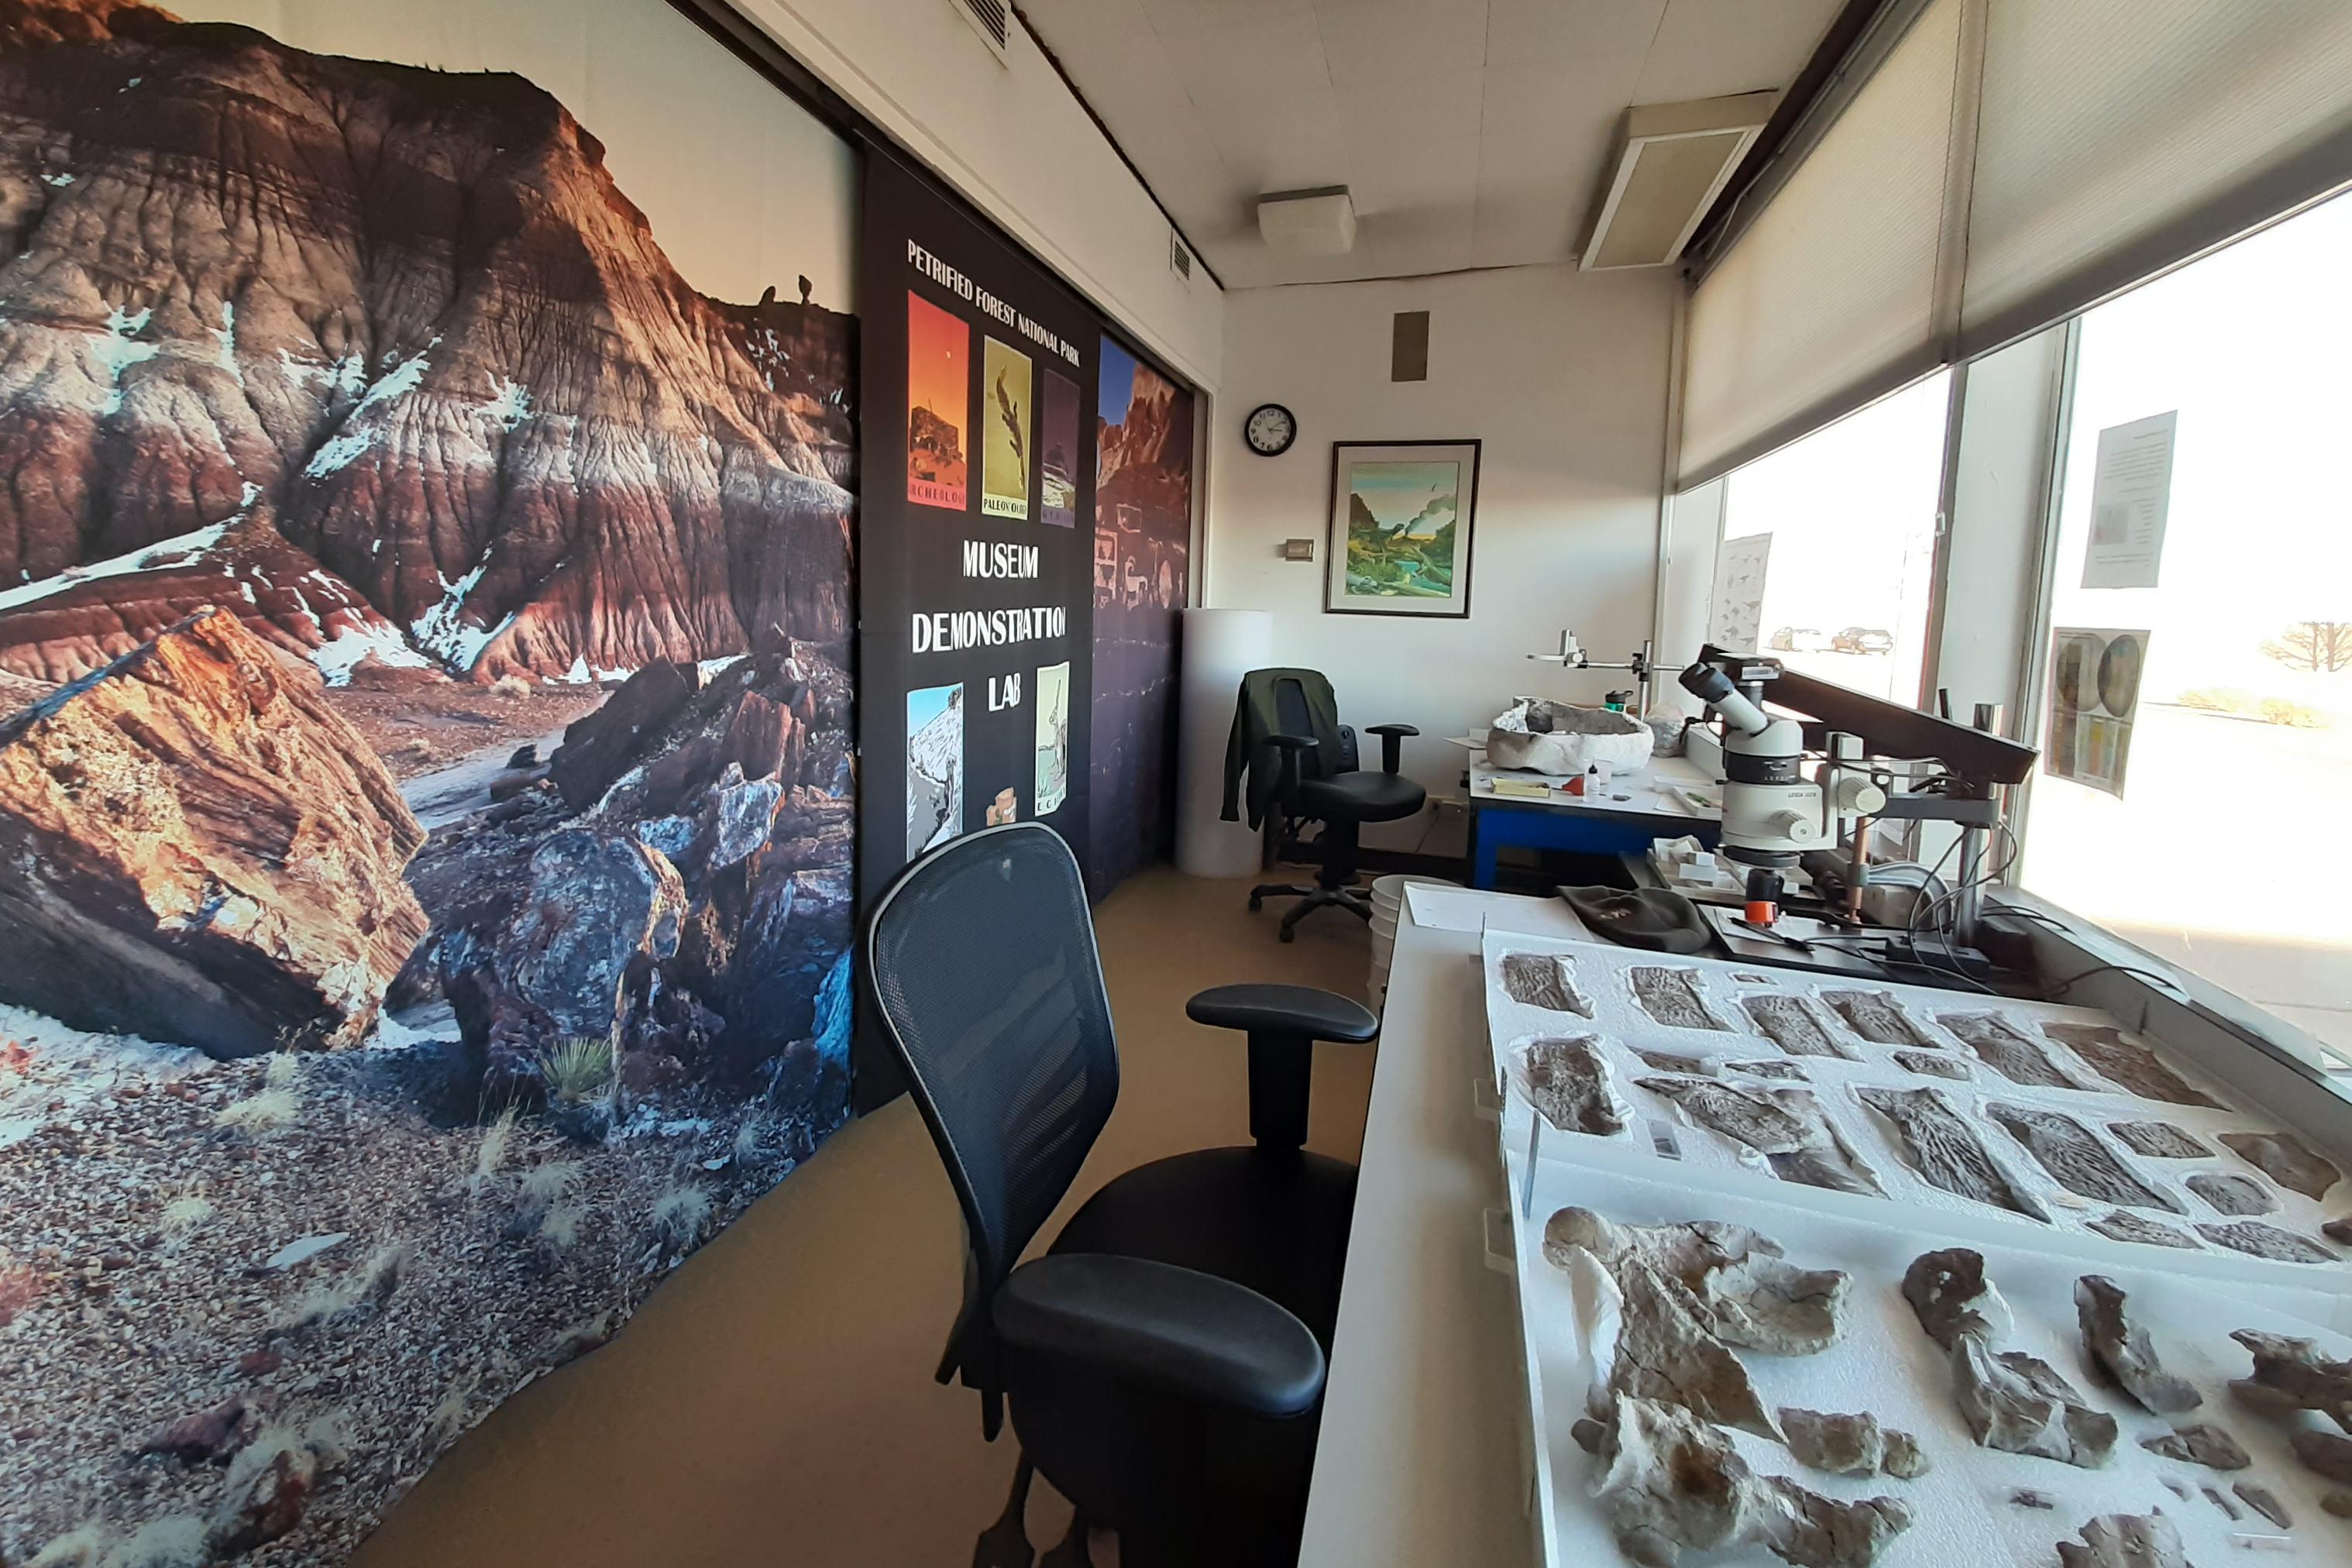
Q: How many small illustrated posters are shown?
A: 5